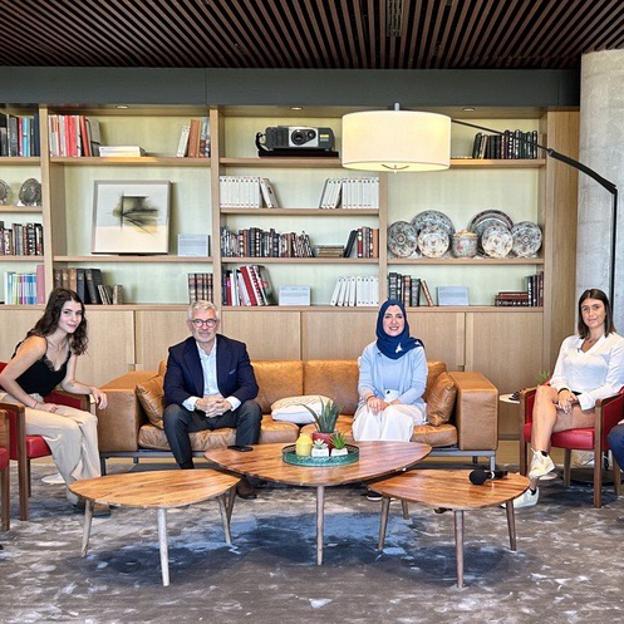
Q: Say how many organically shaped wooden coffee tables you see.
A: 3